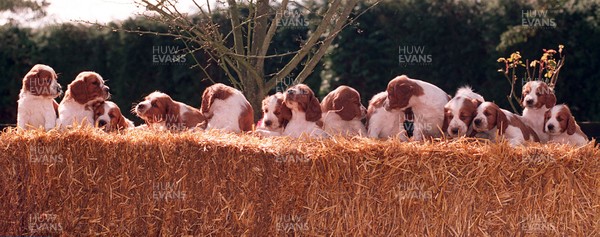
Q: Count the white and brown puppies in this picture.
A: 14